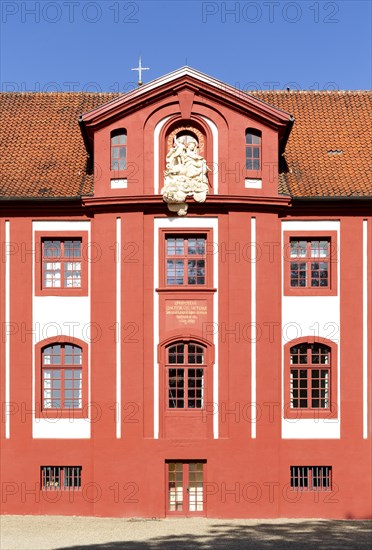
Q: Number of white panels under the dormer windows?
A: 2